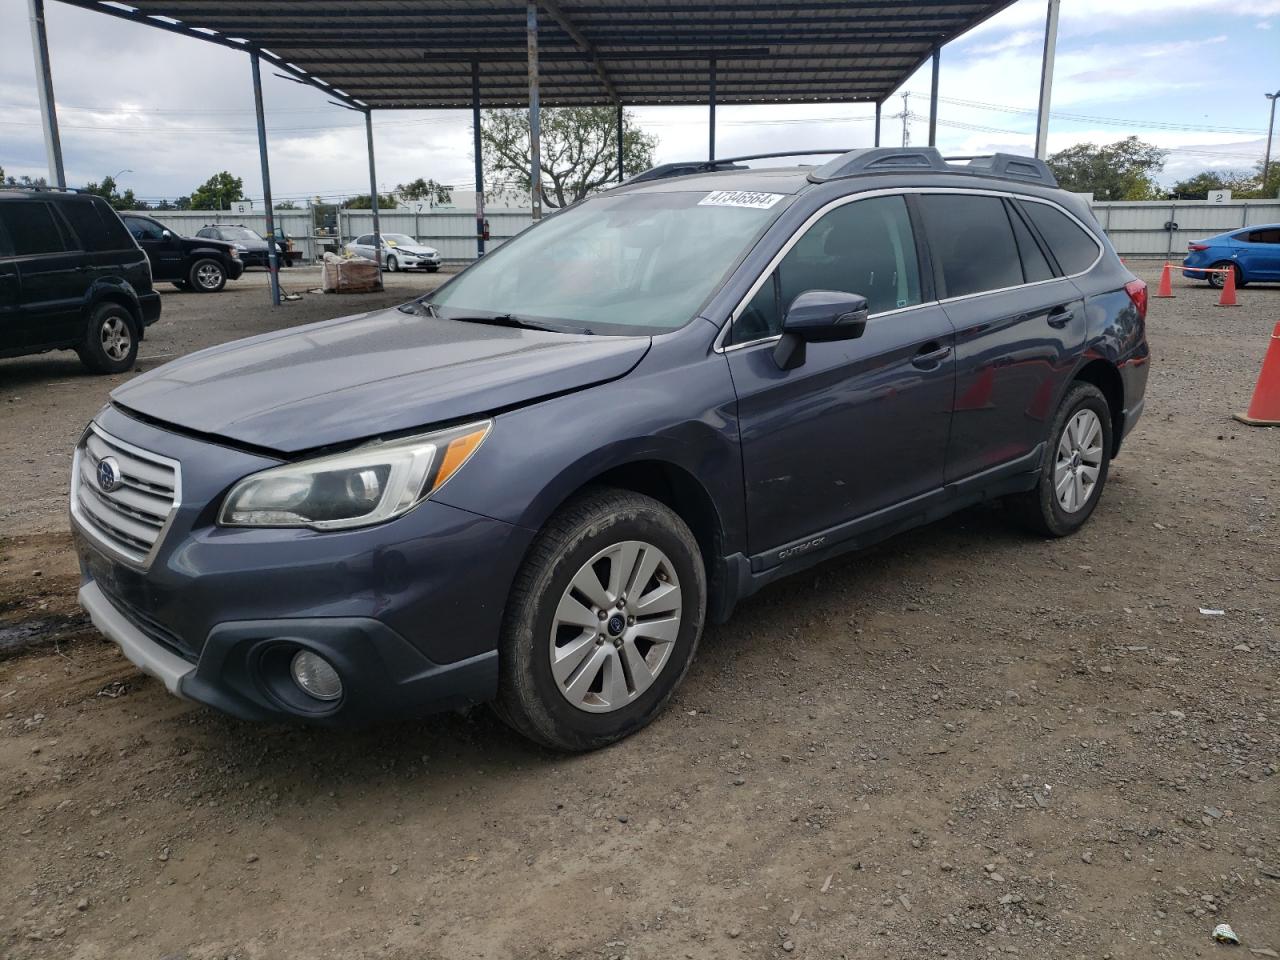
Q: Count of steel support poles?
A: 10